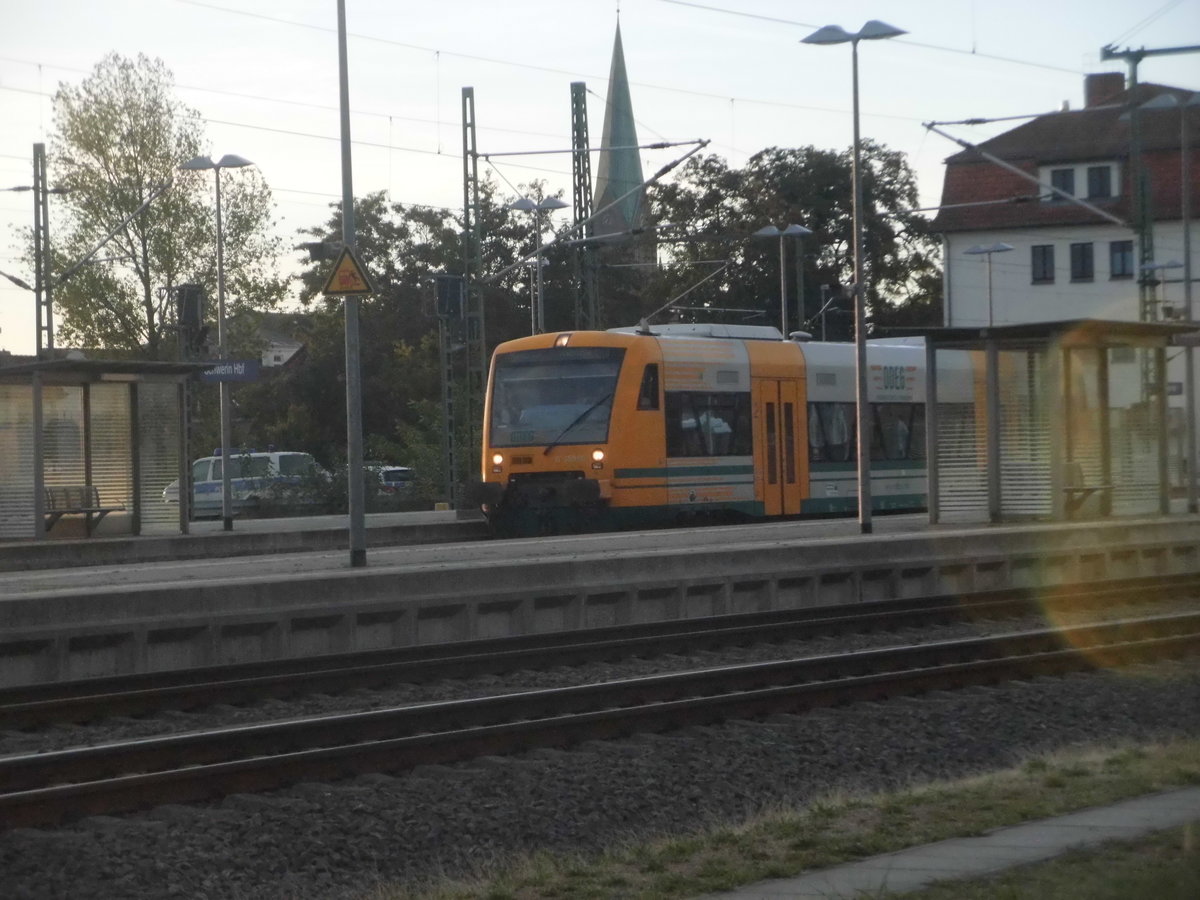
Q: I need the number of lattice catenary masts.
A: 4